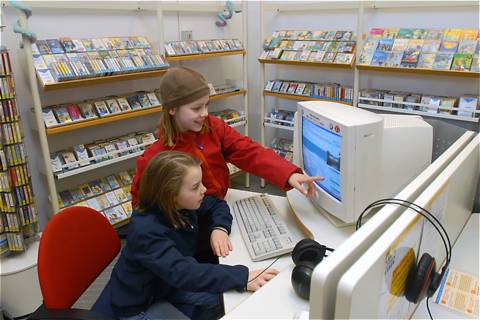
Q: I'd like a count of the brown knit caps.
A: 1